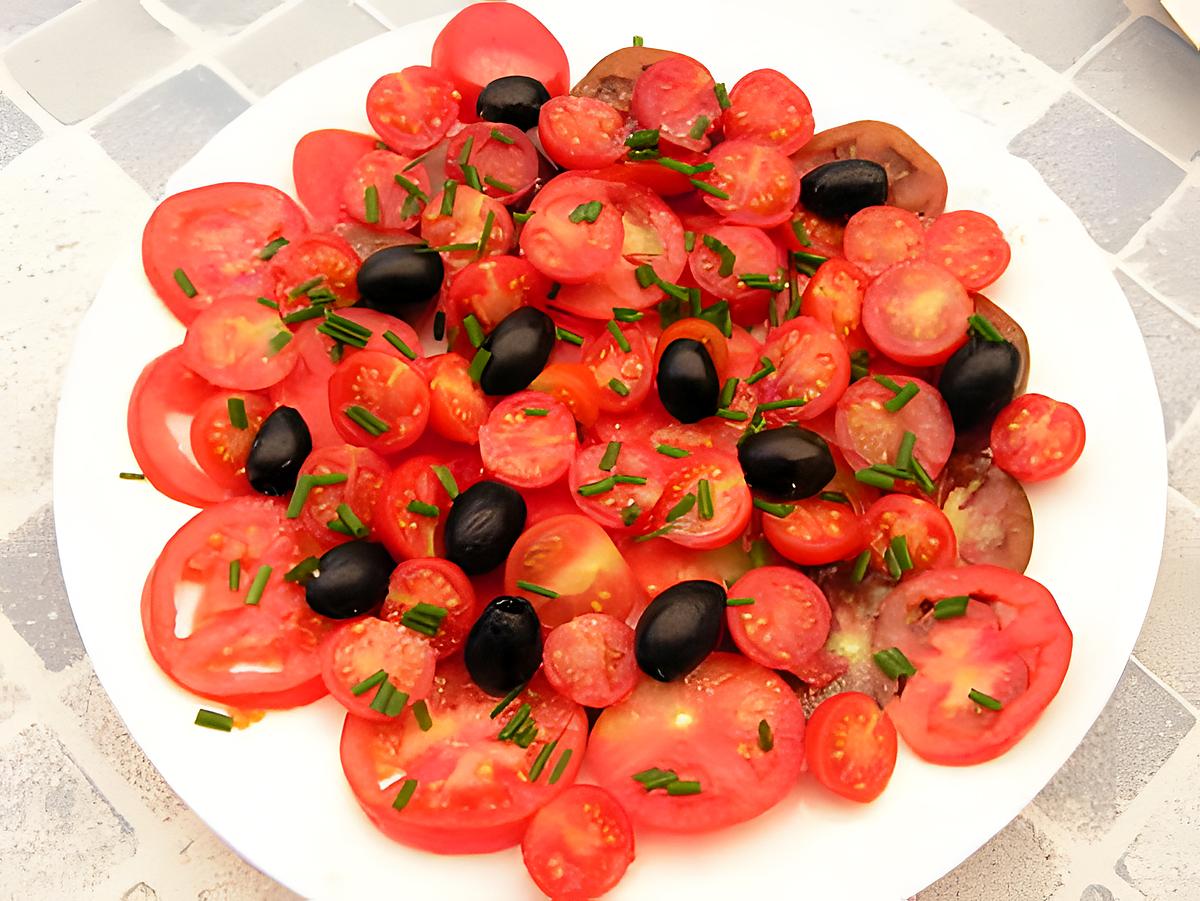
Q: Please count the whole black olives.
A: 12